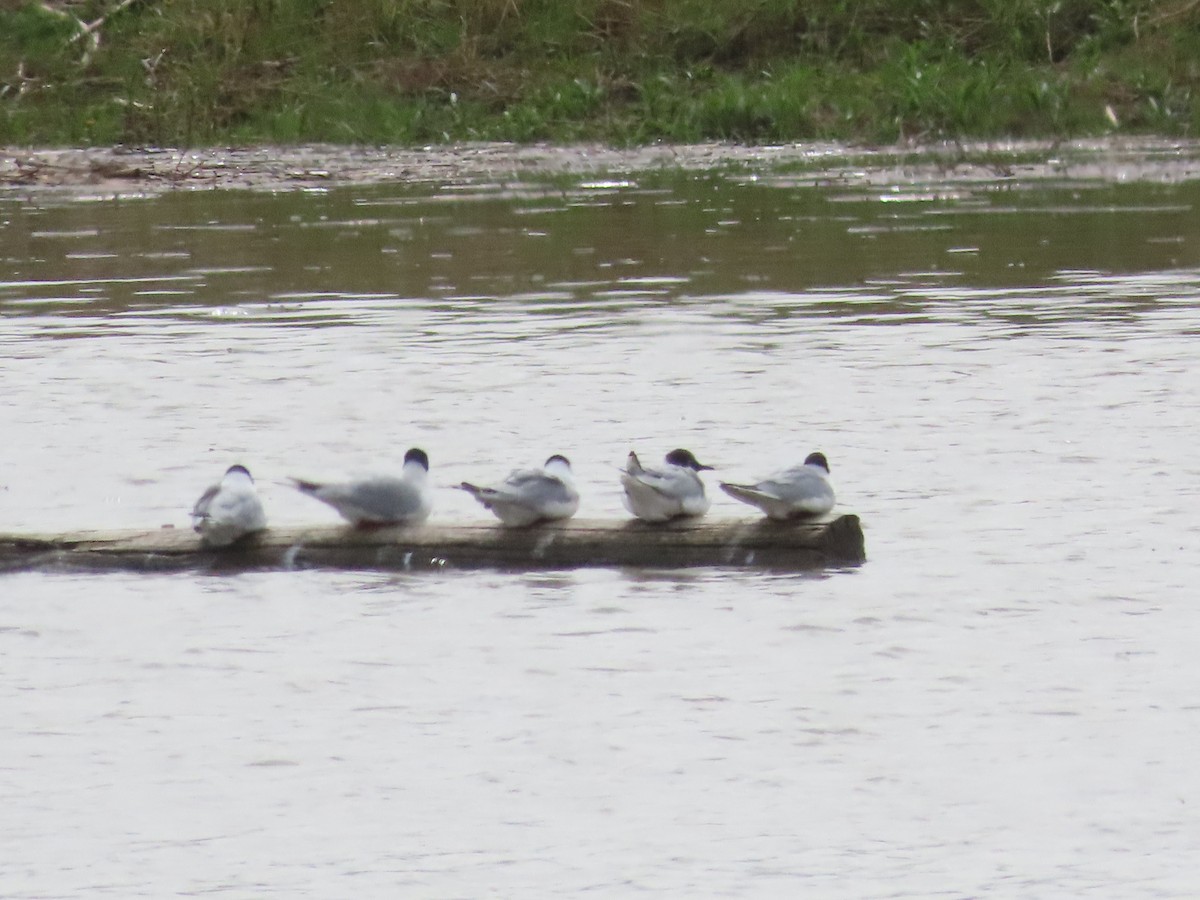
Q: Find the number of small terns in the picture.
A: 5